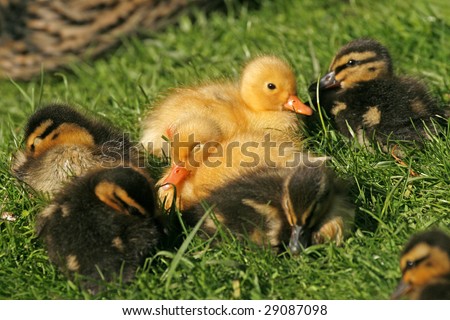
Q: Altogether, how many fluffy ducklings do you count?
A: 7